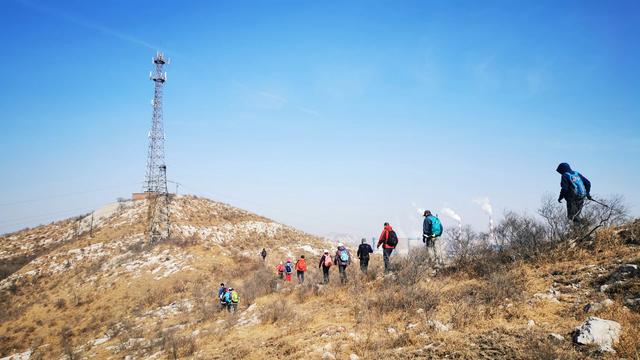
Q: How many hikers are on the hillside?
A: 13